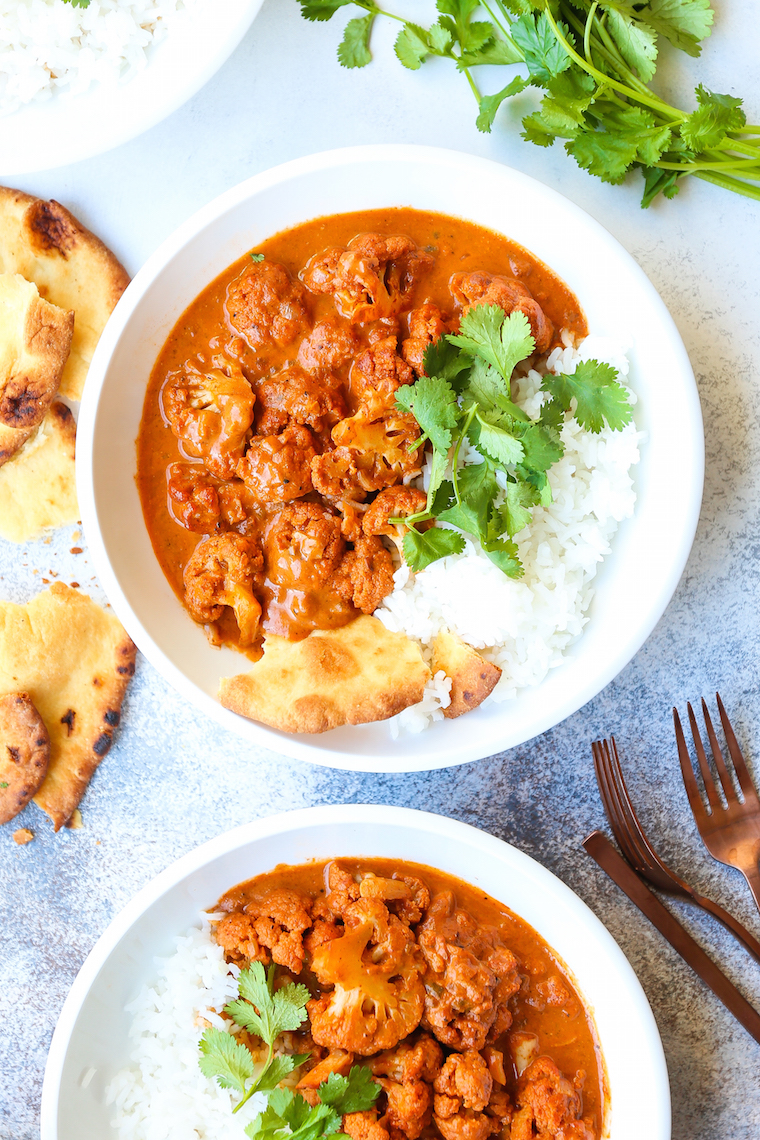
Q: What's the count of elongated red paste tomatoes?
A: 0